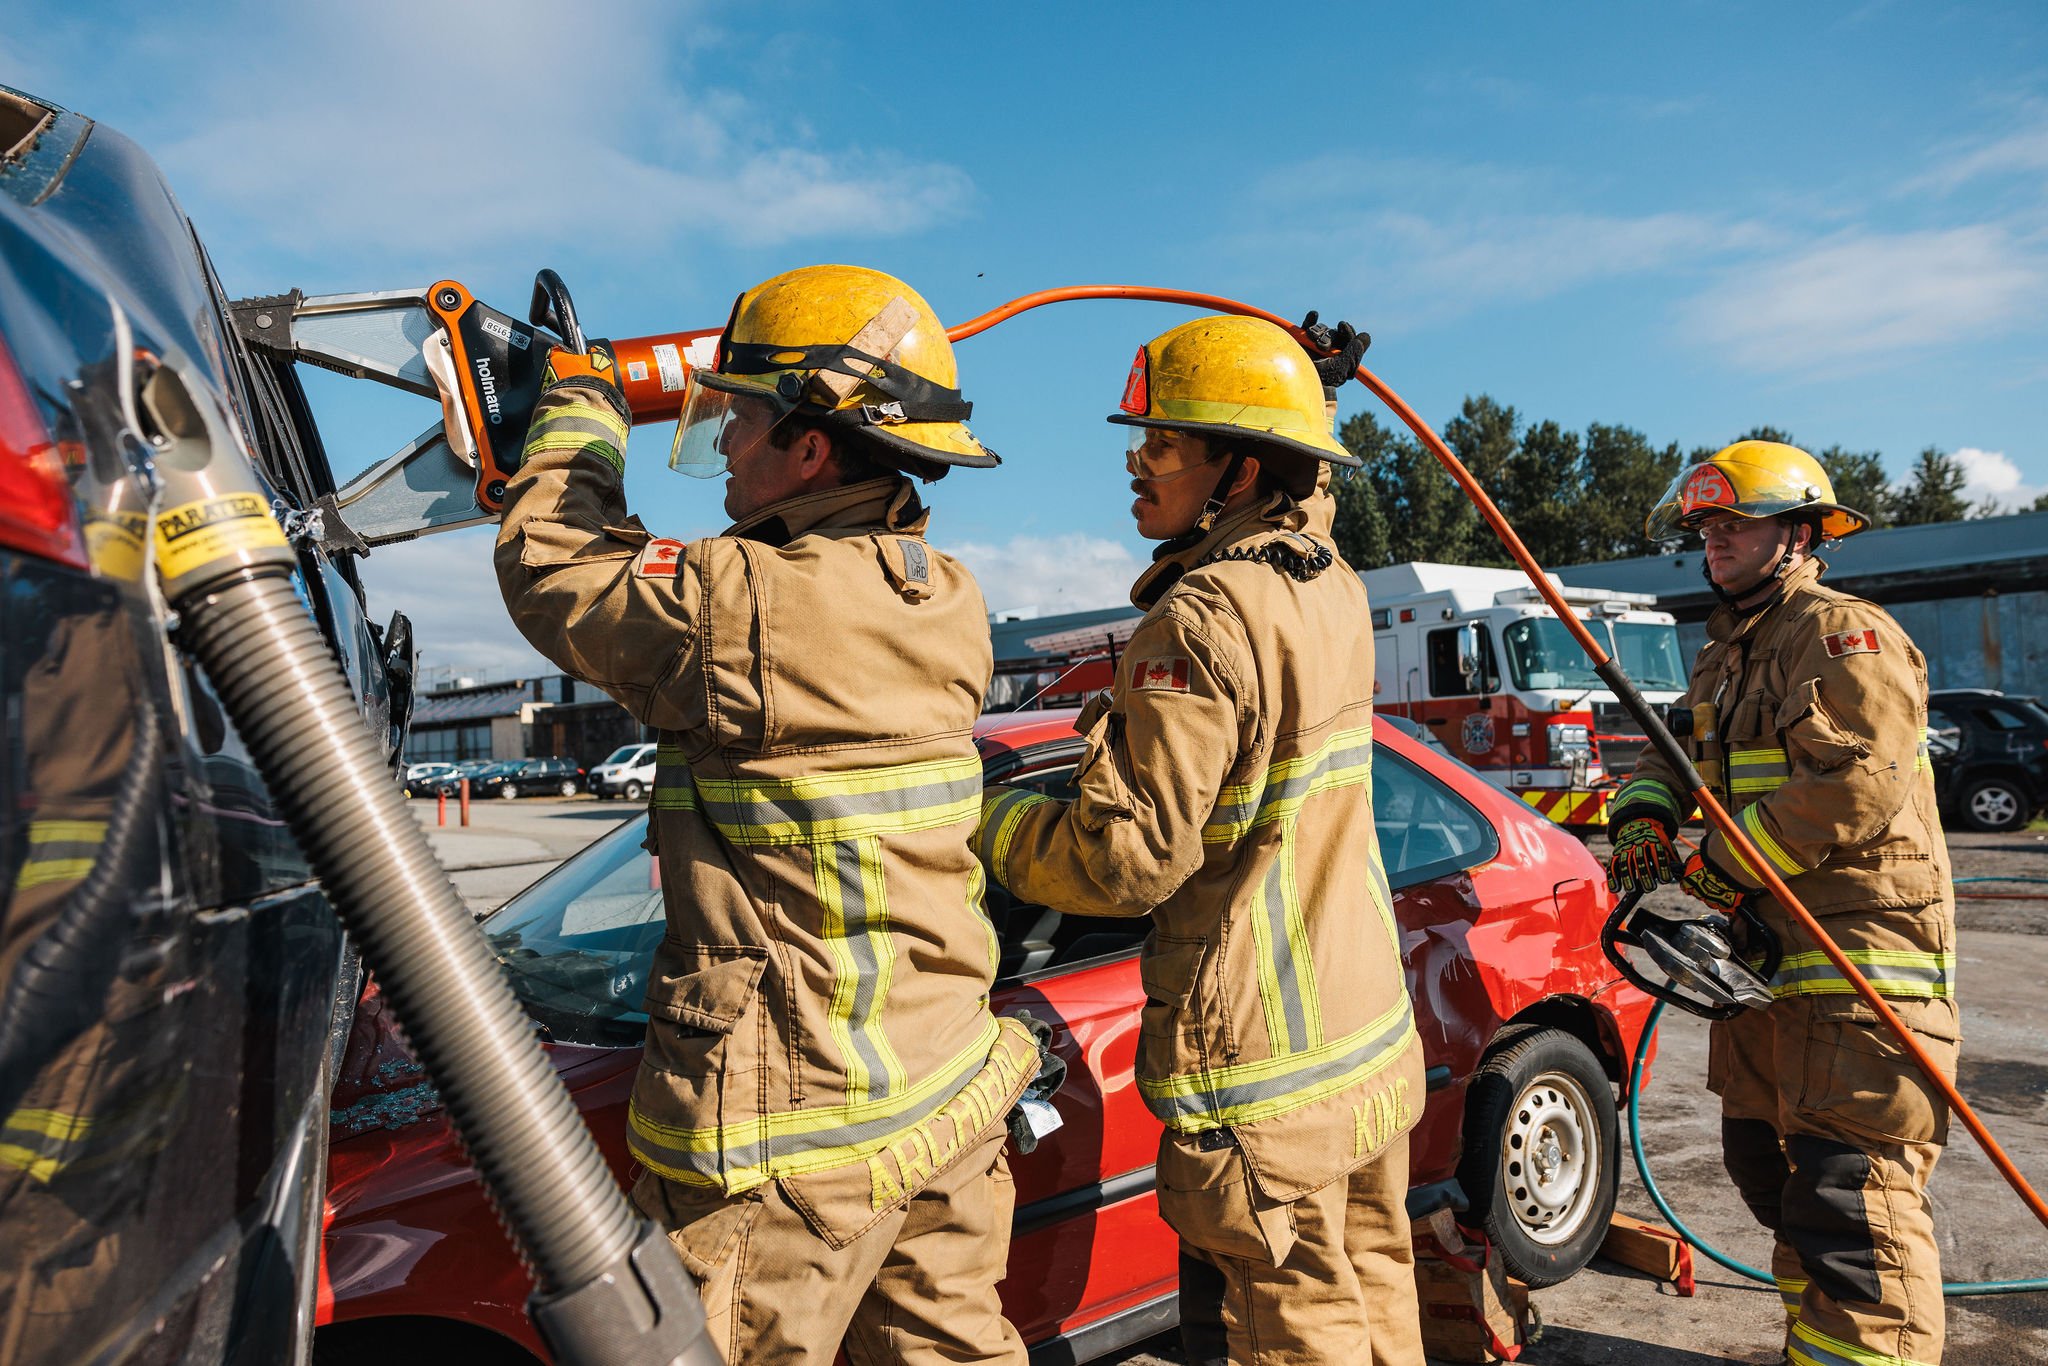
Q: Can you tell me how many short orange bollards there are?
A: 2